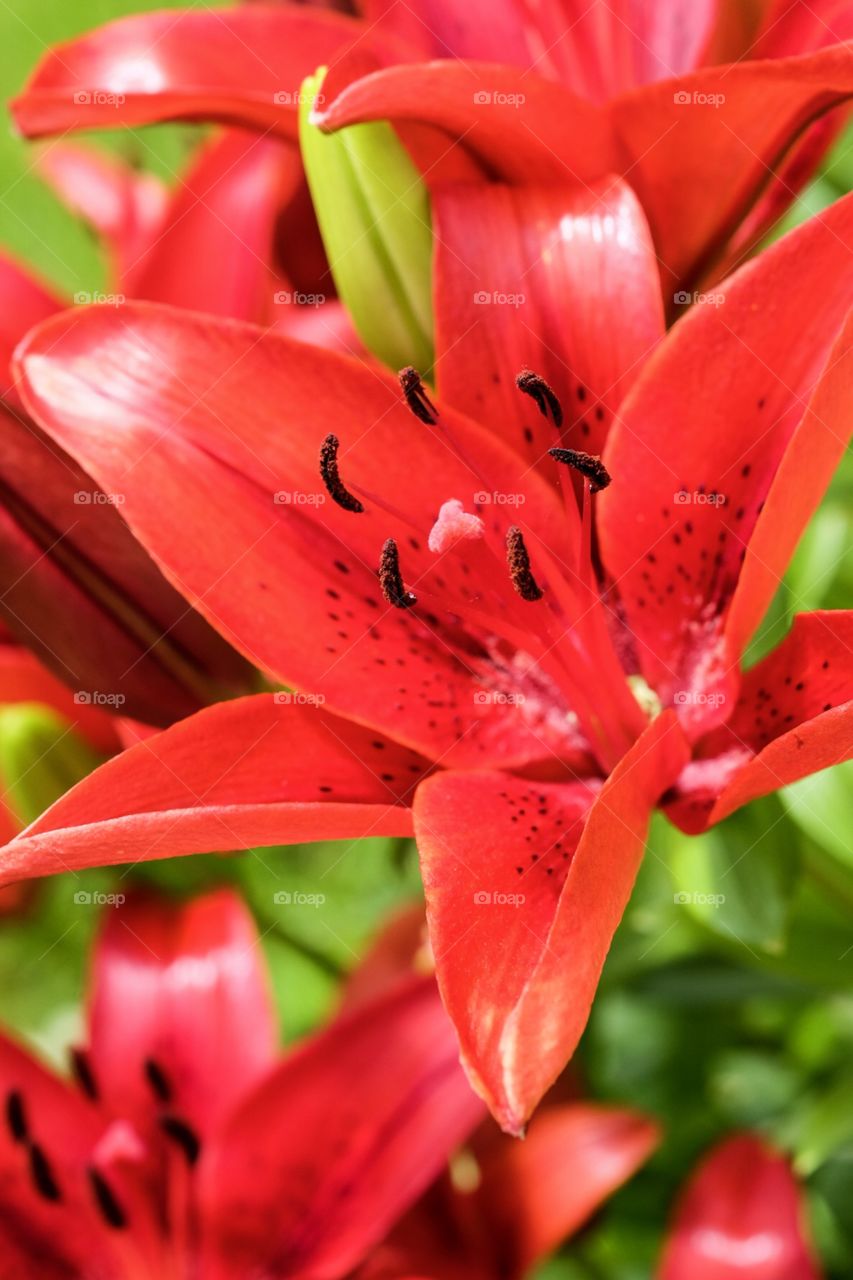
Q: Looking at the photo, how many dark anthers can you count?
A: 12